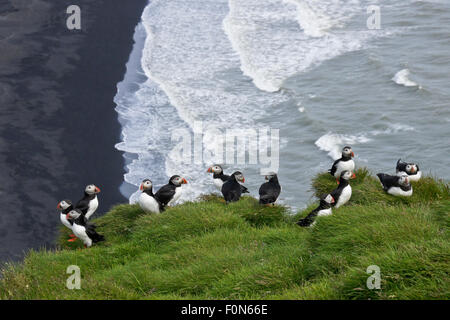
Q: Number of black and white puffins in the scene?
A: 13